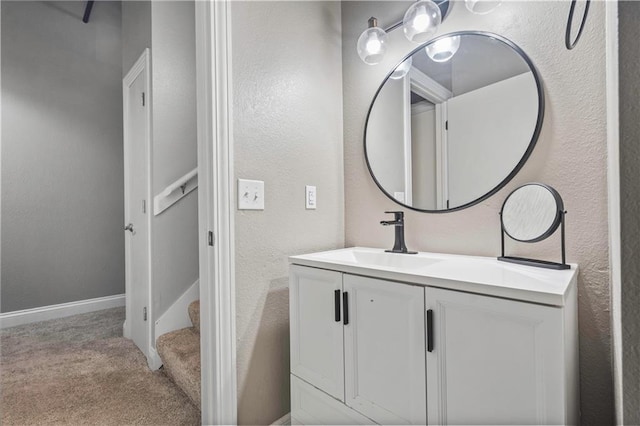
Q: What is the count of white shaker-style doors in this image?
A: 3